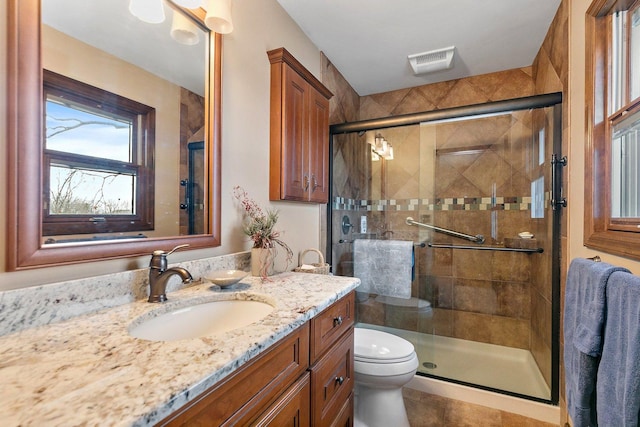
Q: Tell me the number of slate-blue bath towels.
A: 2